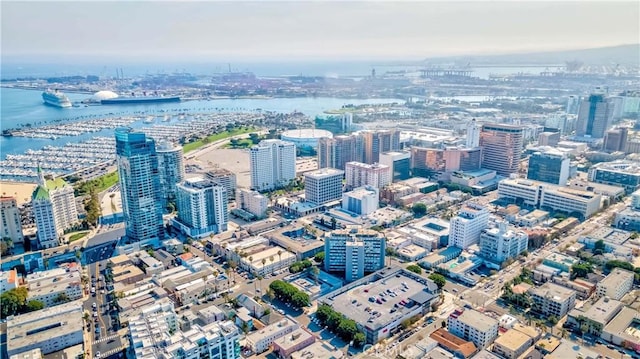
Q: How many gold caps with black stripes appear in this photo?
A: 0